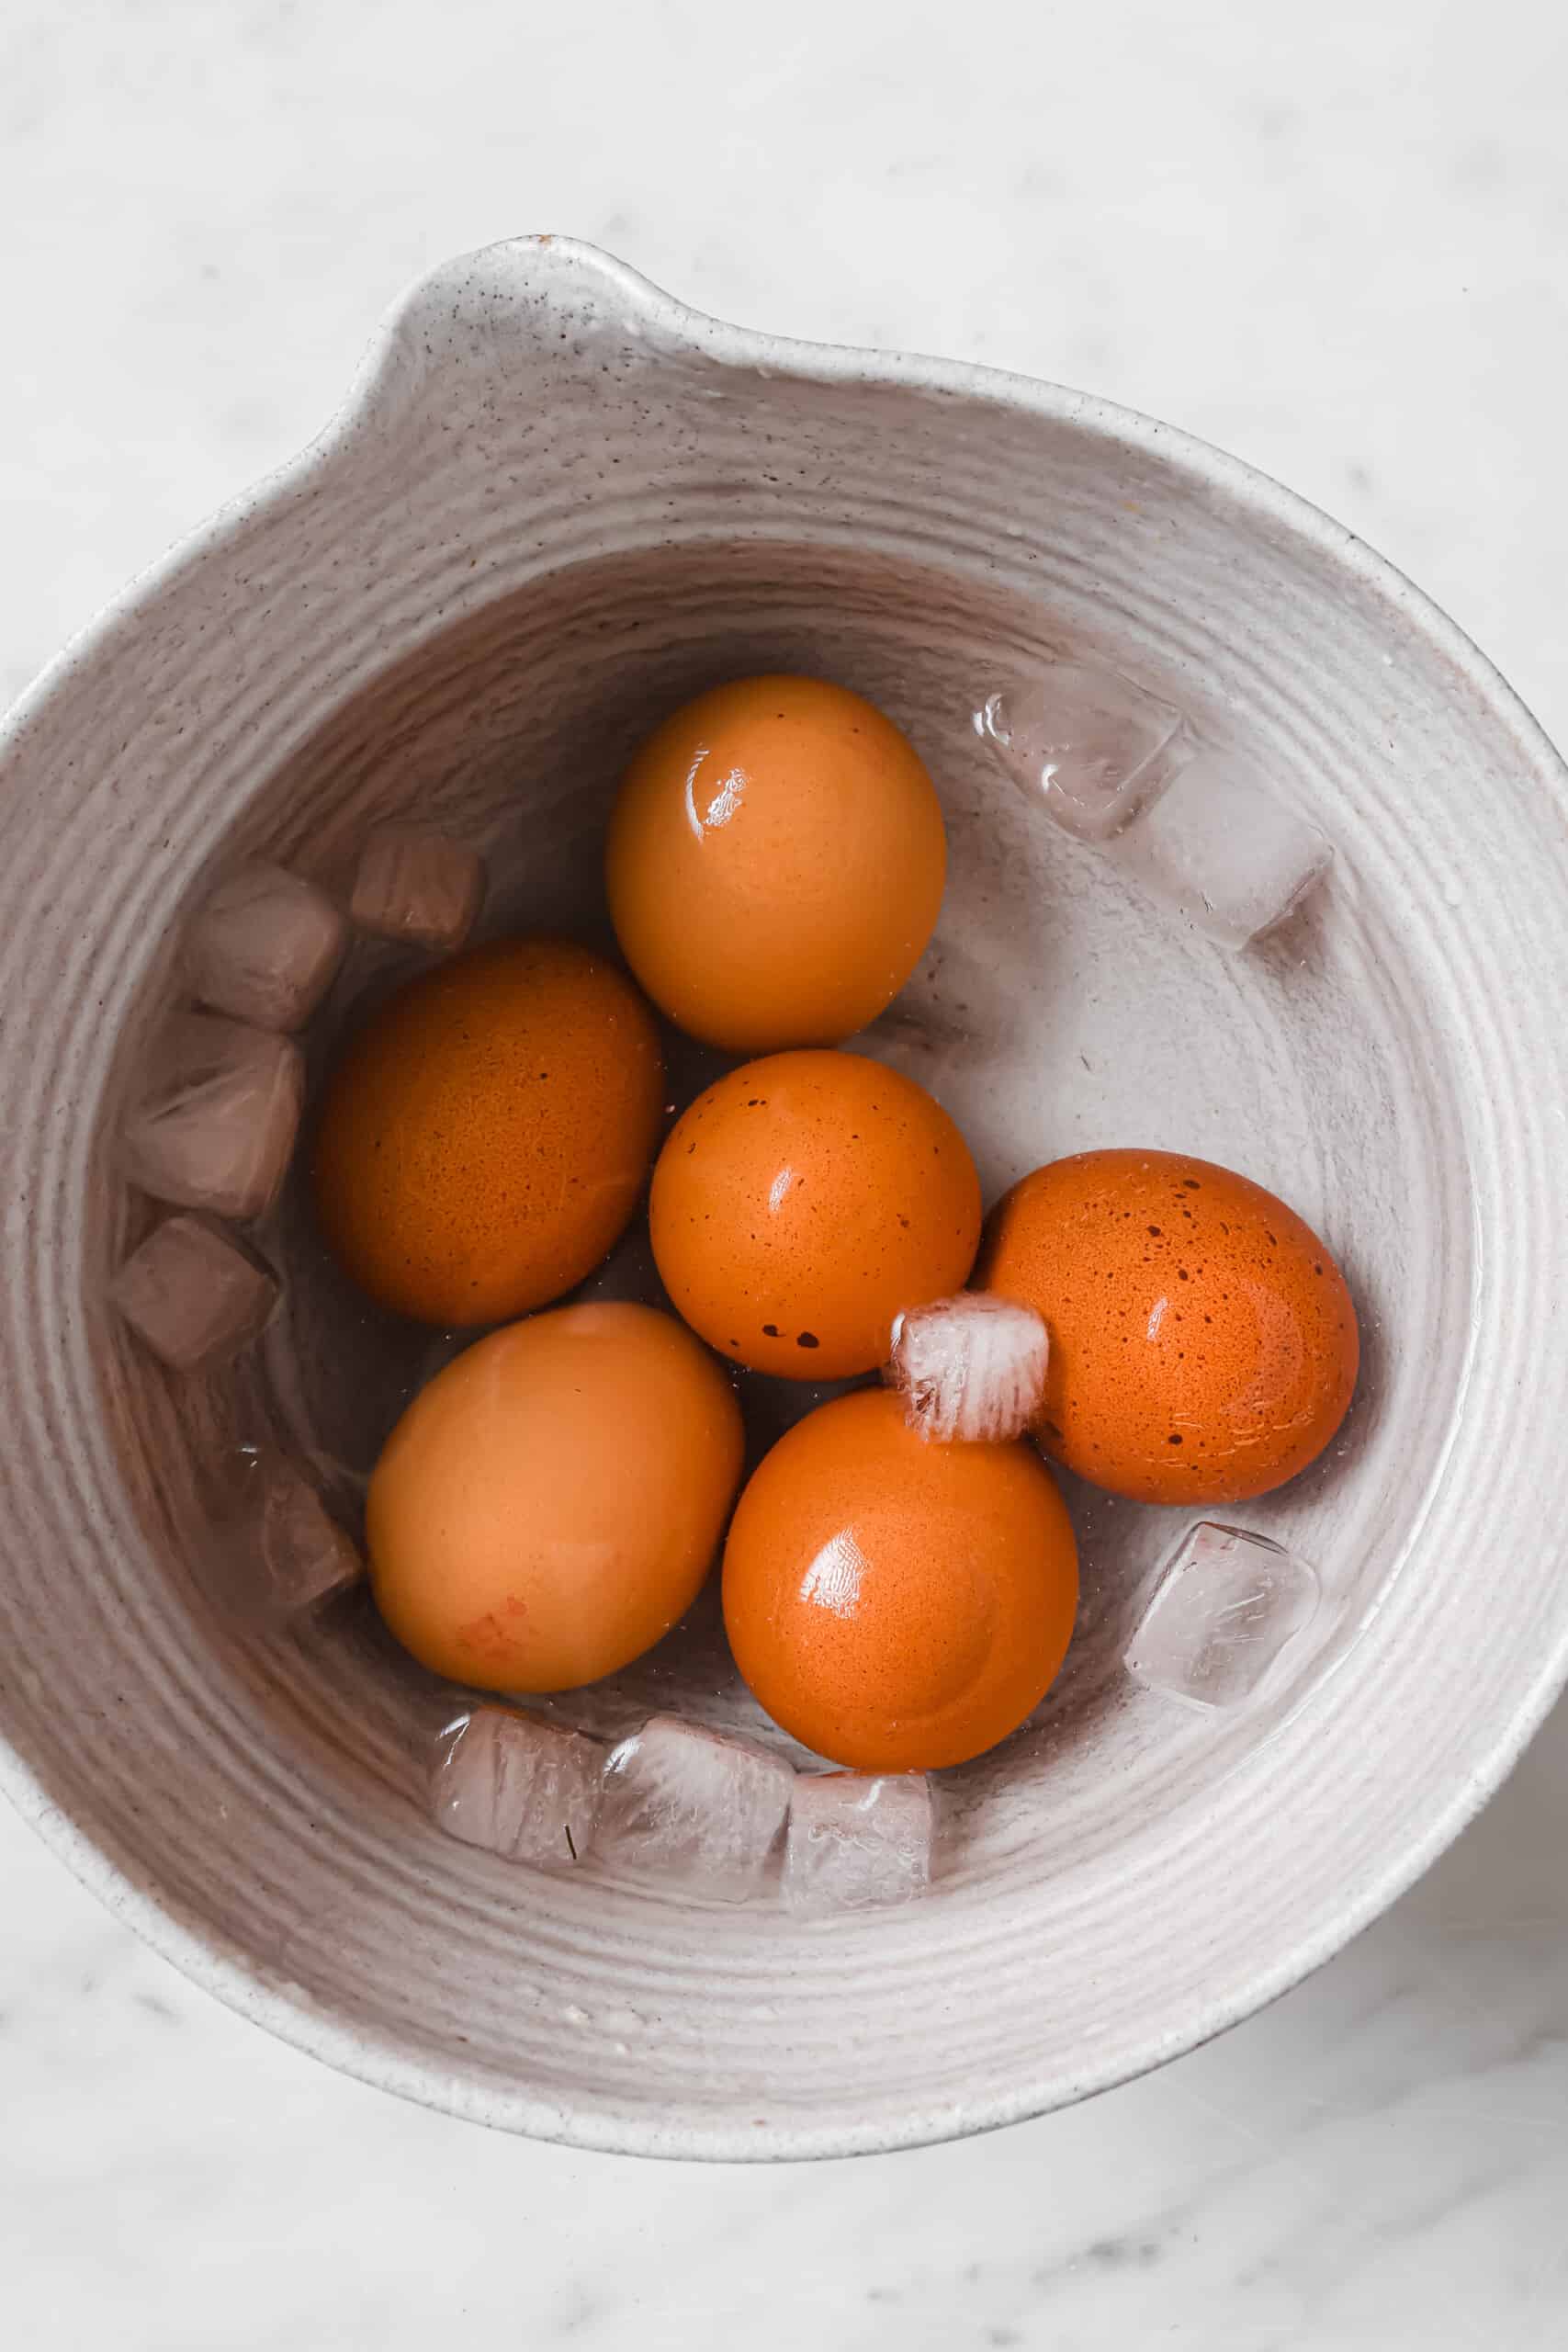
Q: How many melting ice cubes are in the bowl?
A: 12